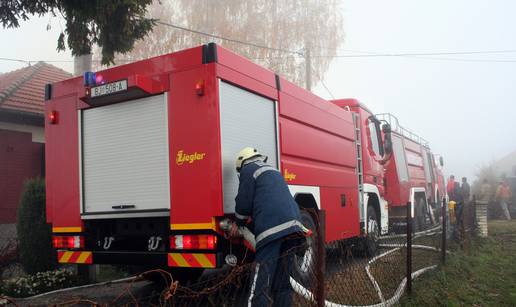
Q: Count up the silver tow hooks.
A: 2